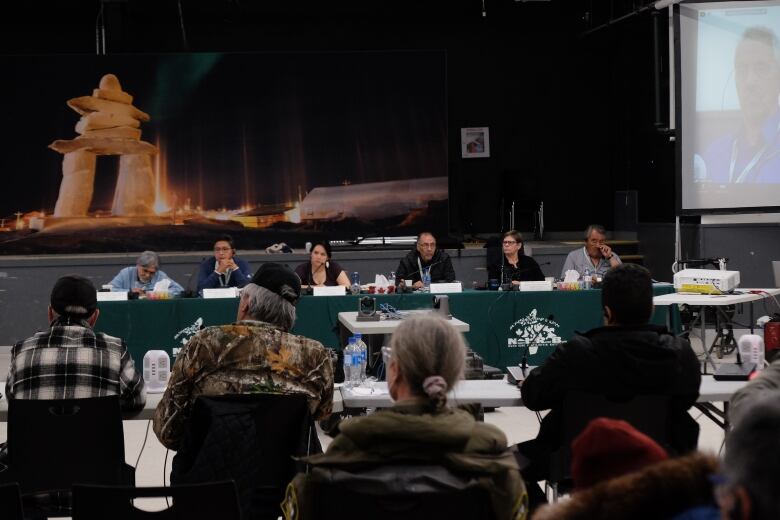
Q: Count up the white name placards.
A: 5